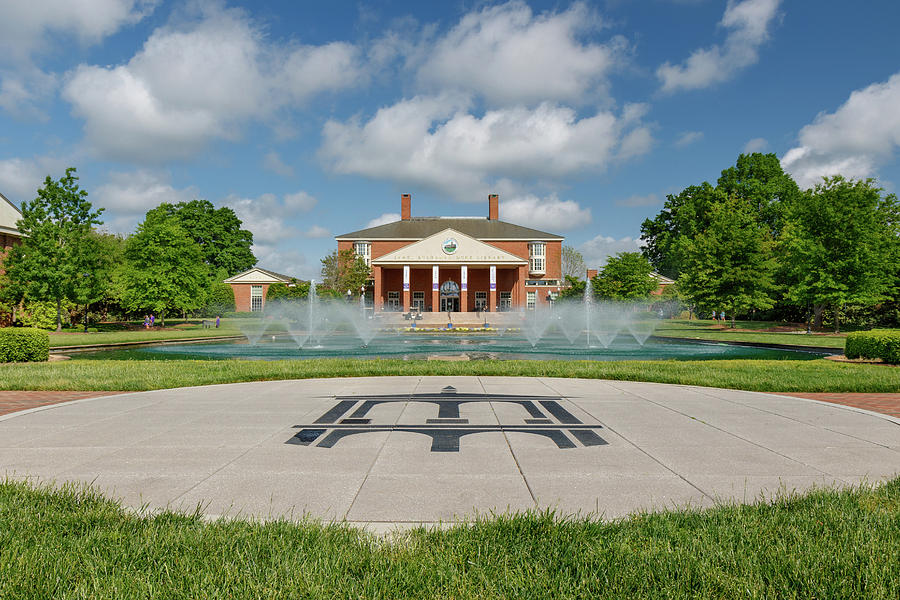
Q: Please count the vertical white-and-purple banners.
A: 4